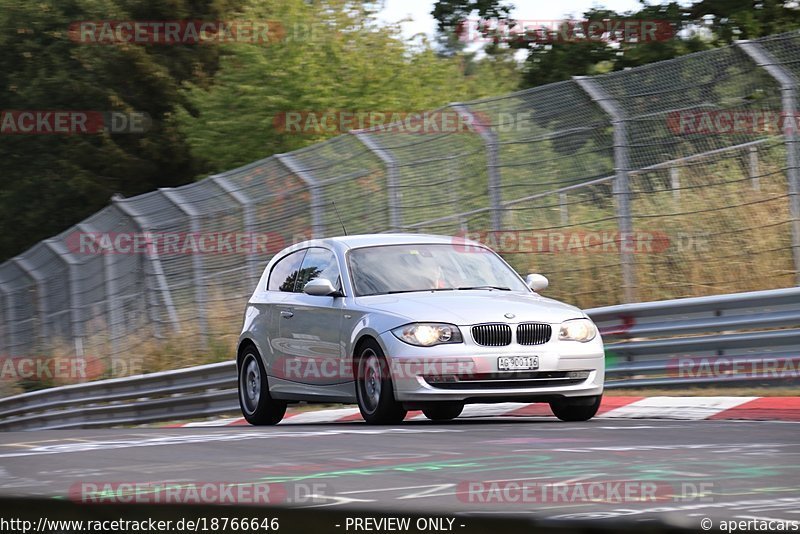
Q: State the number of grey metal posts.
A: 12